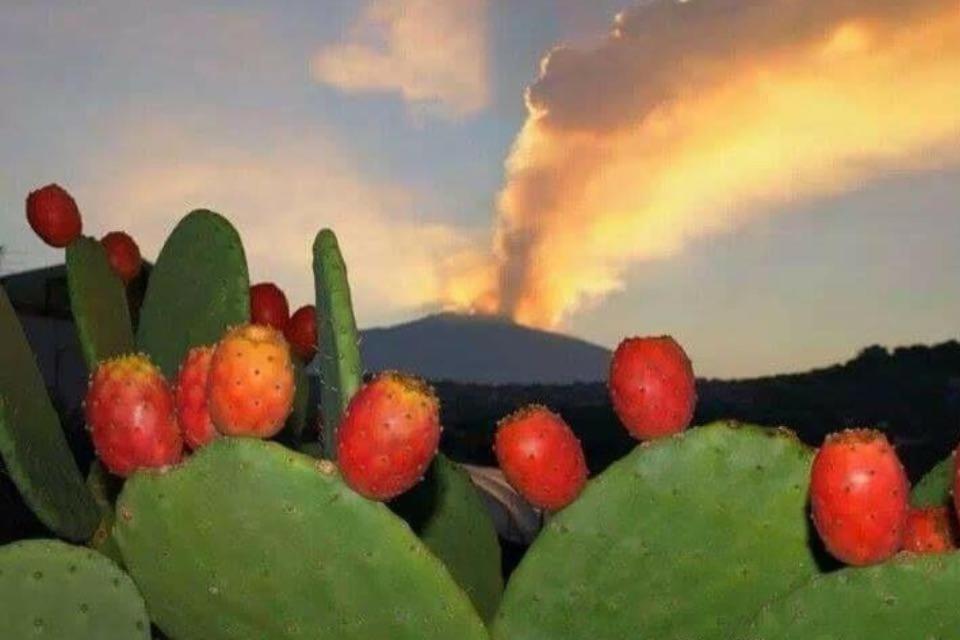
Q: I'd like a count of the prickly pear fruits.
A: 13